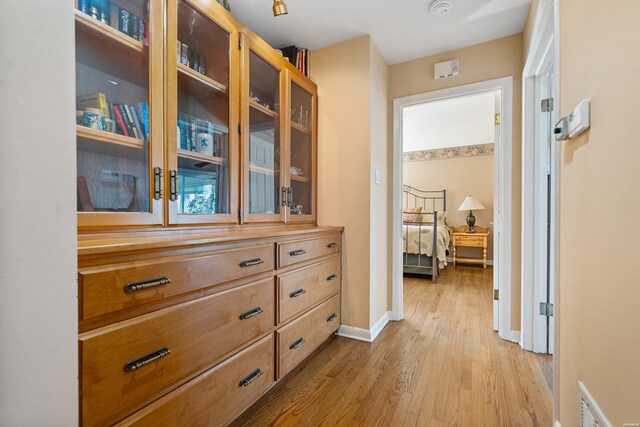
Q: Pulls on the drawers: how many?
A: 11